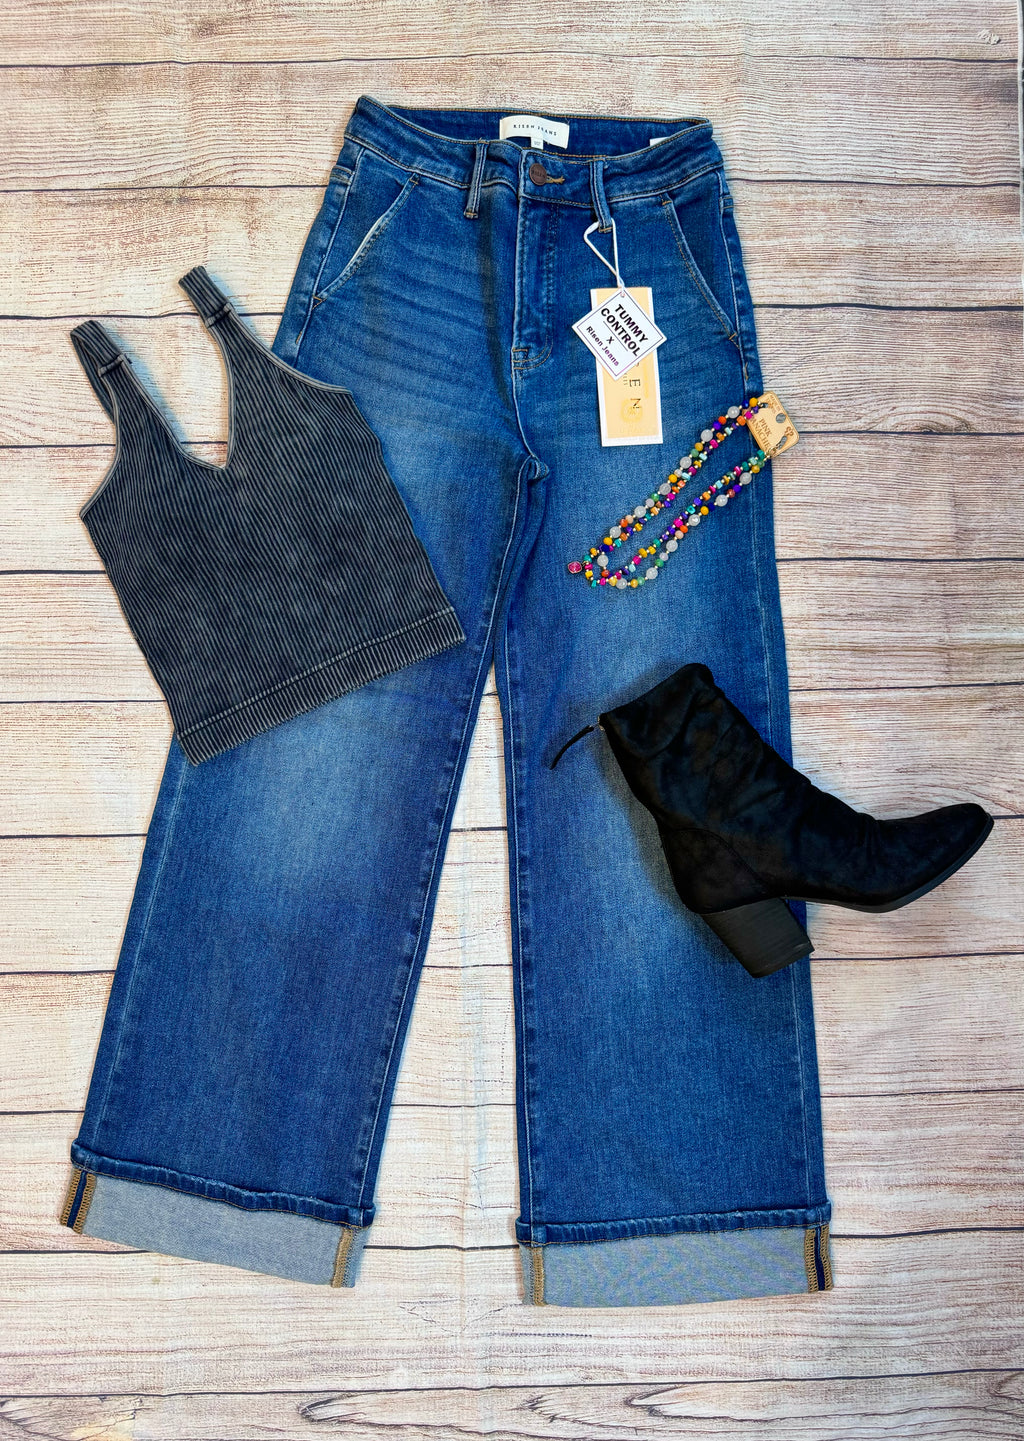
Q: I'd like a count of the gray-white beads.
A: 13